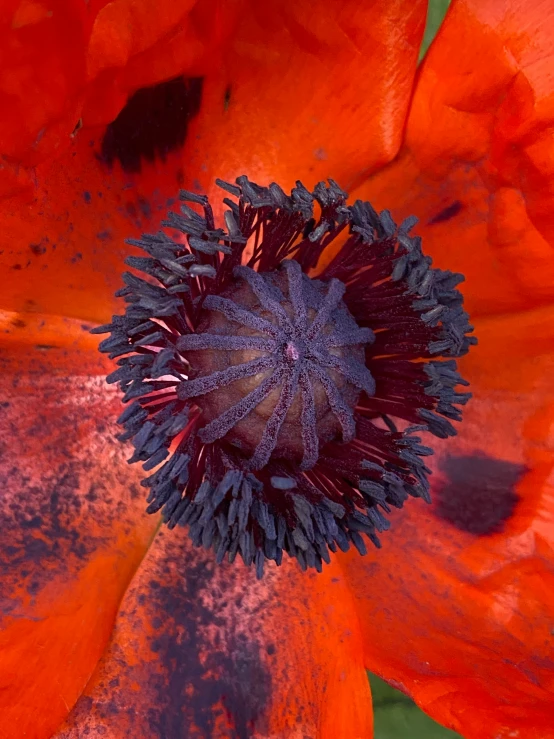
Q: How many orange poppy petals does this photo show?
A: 5